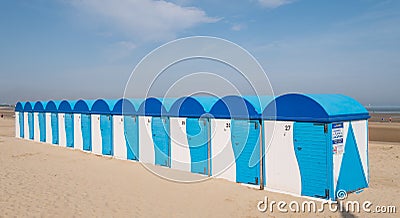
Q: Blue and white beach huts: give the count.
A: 12